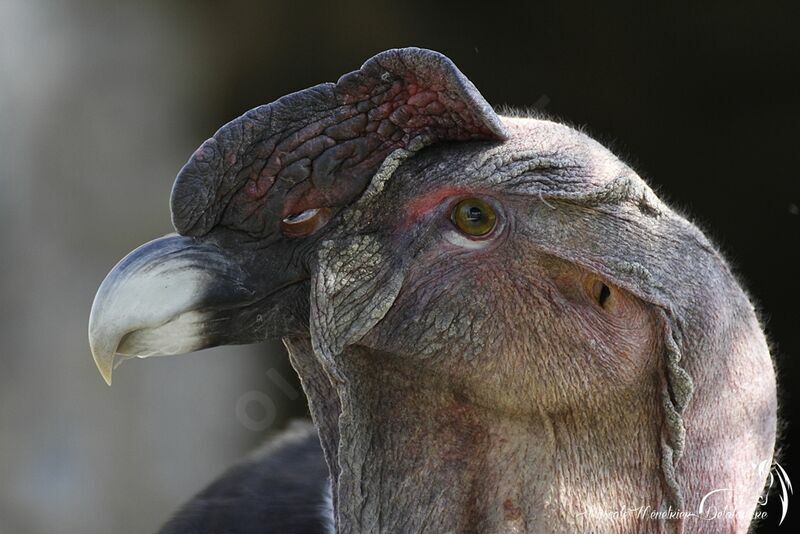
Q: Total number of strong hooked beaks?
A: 1